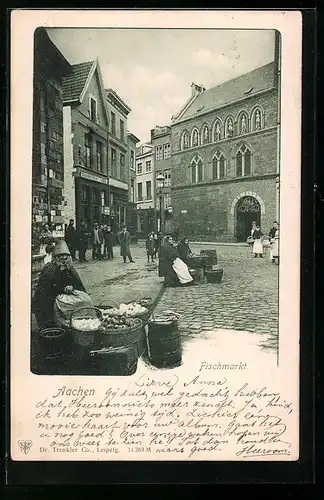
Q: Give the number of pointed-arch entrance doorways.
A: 1